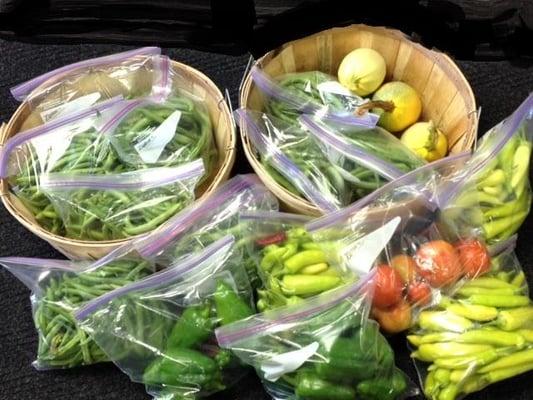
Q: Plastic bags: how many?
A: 15